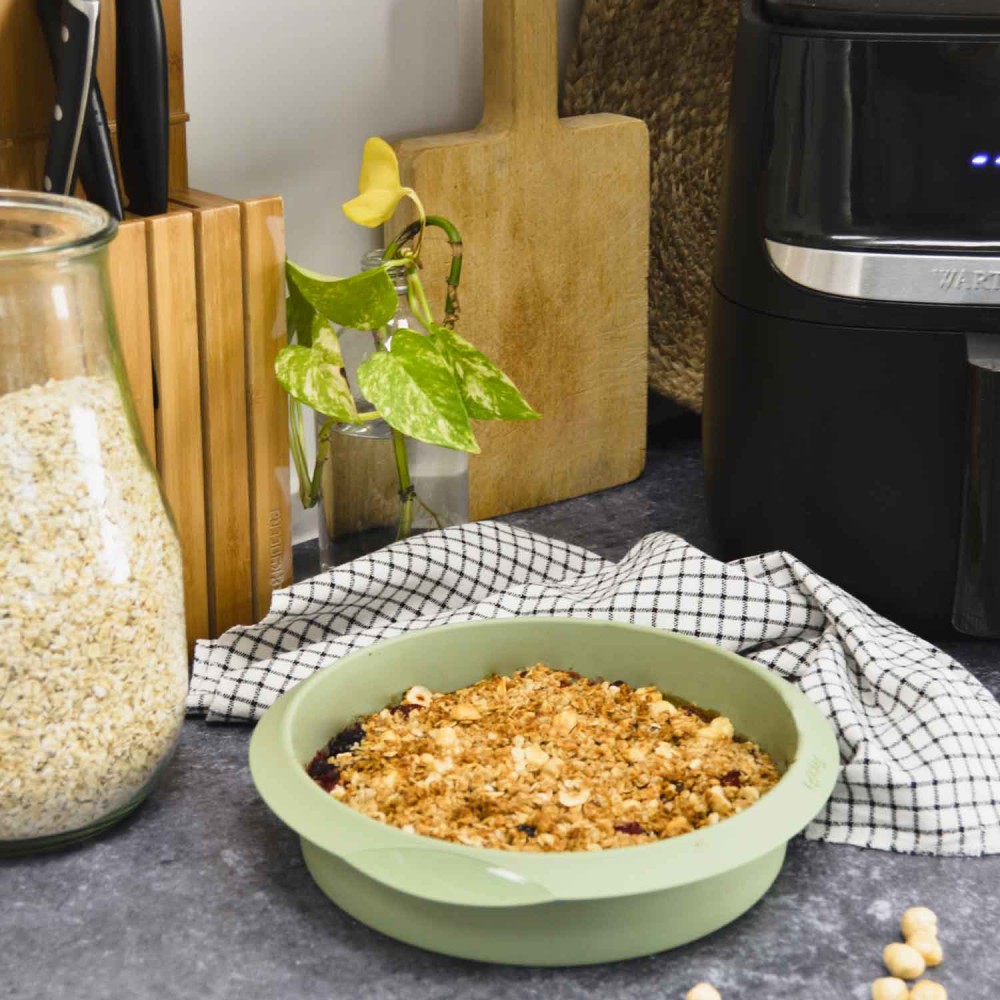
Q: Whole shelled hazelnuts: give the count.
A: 6